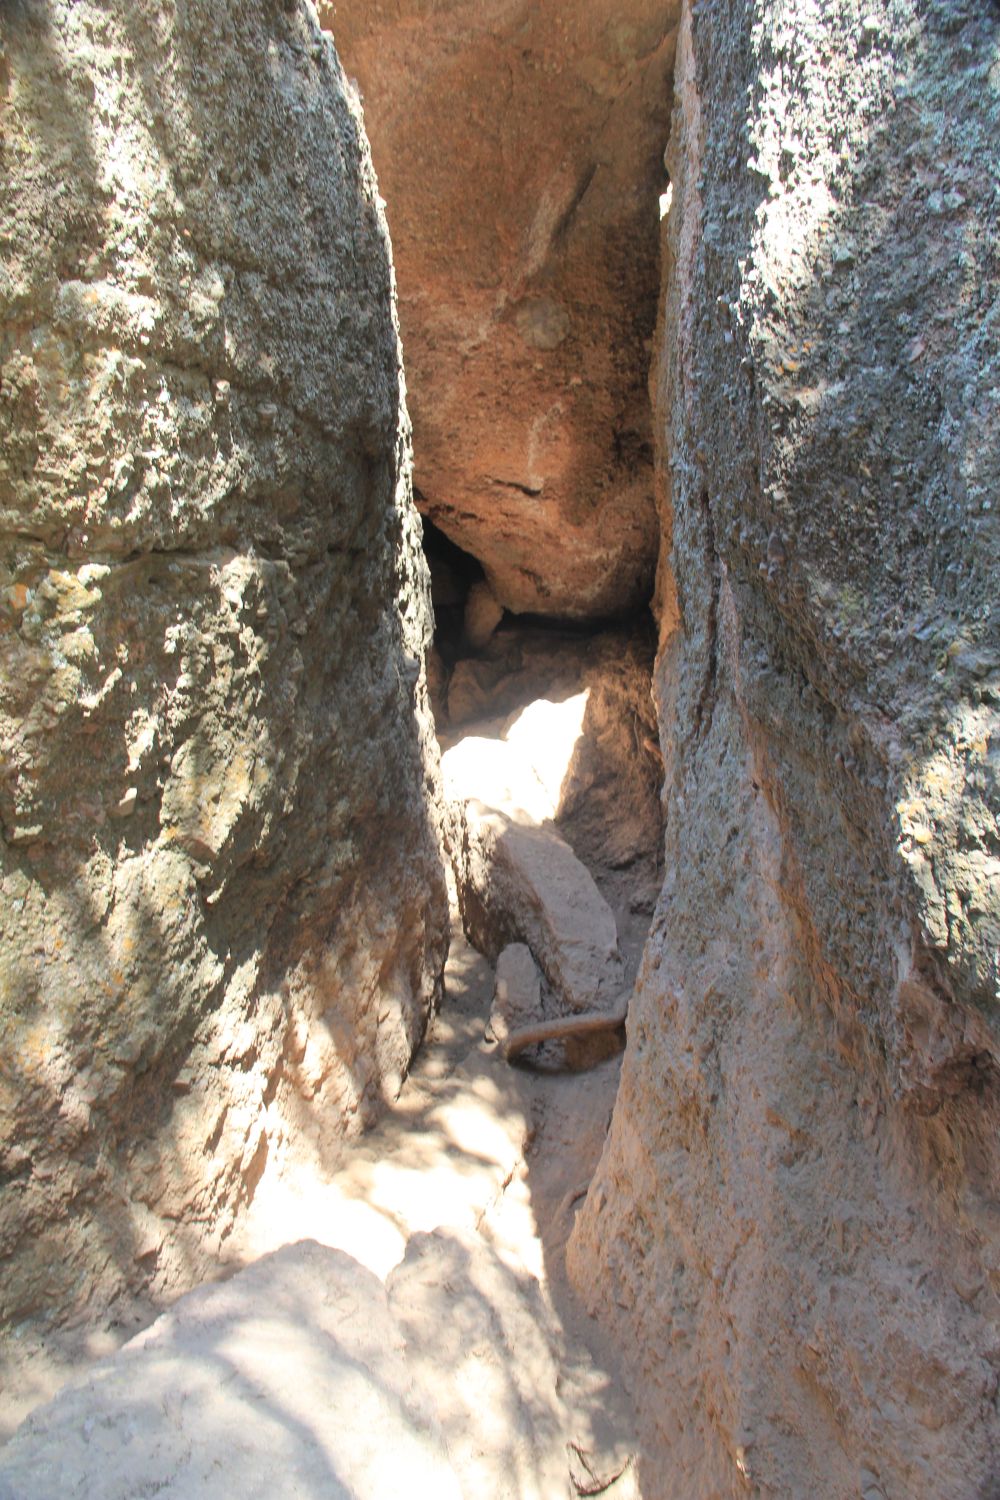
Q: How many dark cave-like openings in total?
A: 1